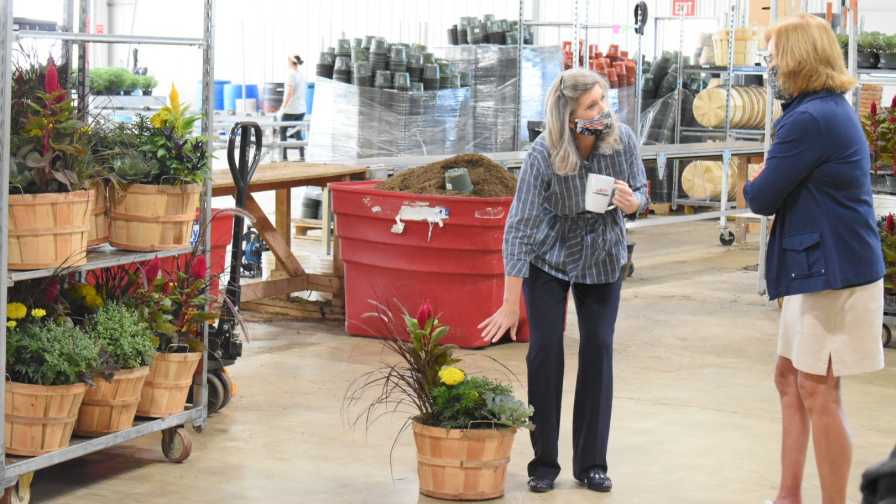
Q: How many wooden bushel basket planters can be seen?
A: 7